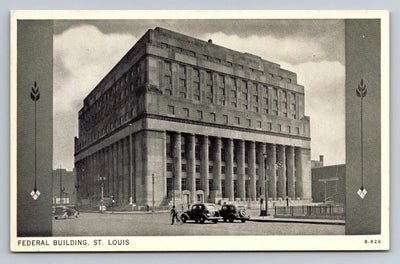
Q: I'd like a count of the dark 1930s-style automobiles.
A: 2